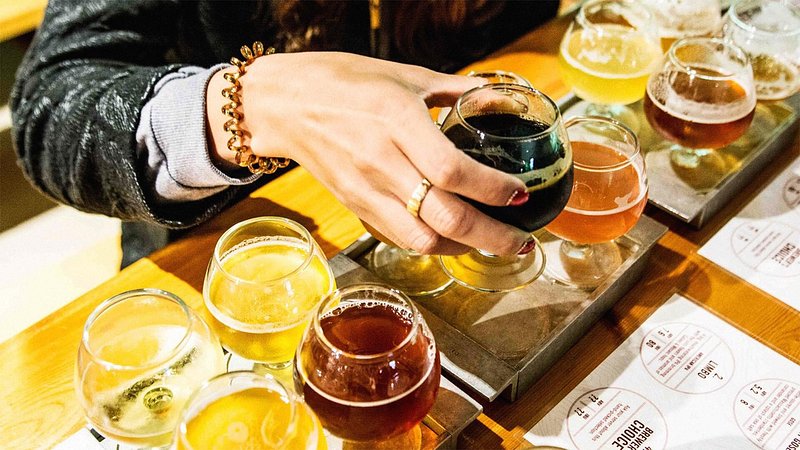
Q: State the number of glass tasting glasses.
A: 12